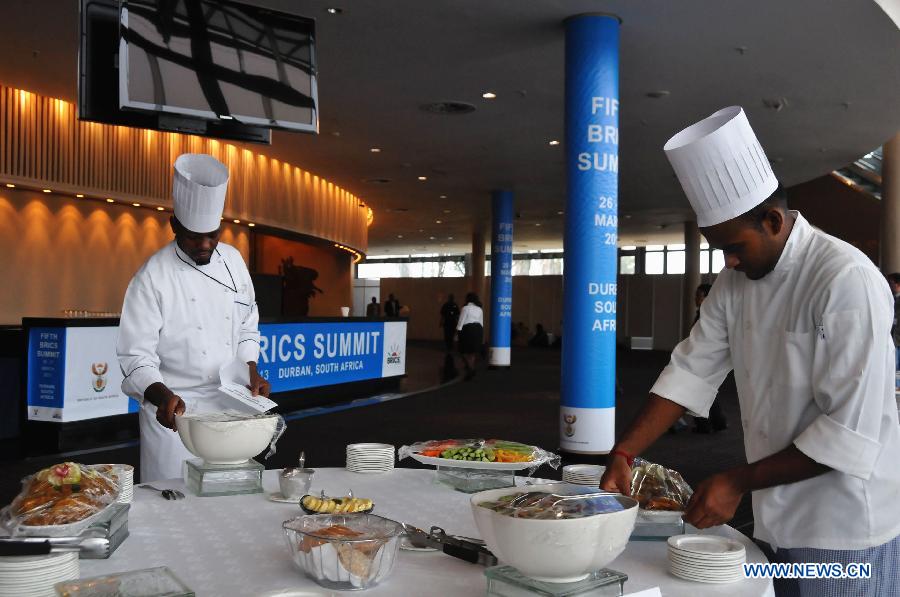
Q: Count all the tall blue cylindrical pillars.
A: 2